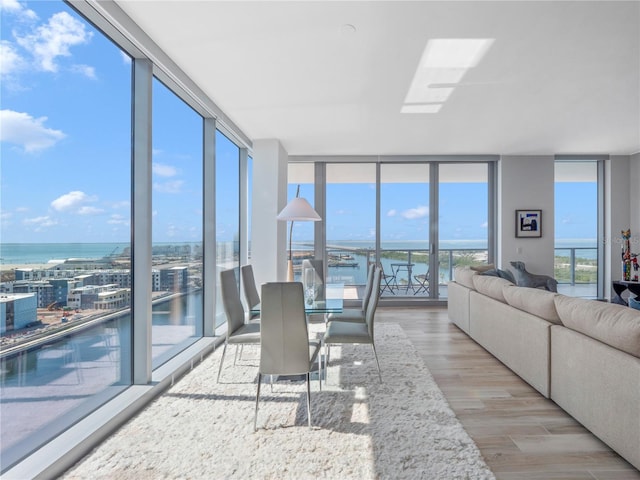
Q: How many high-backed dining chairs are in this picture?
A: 6